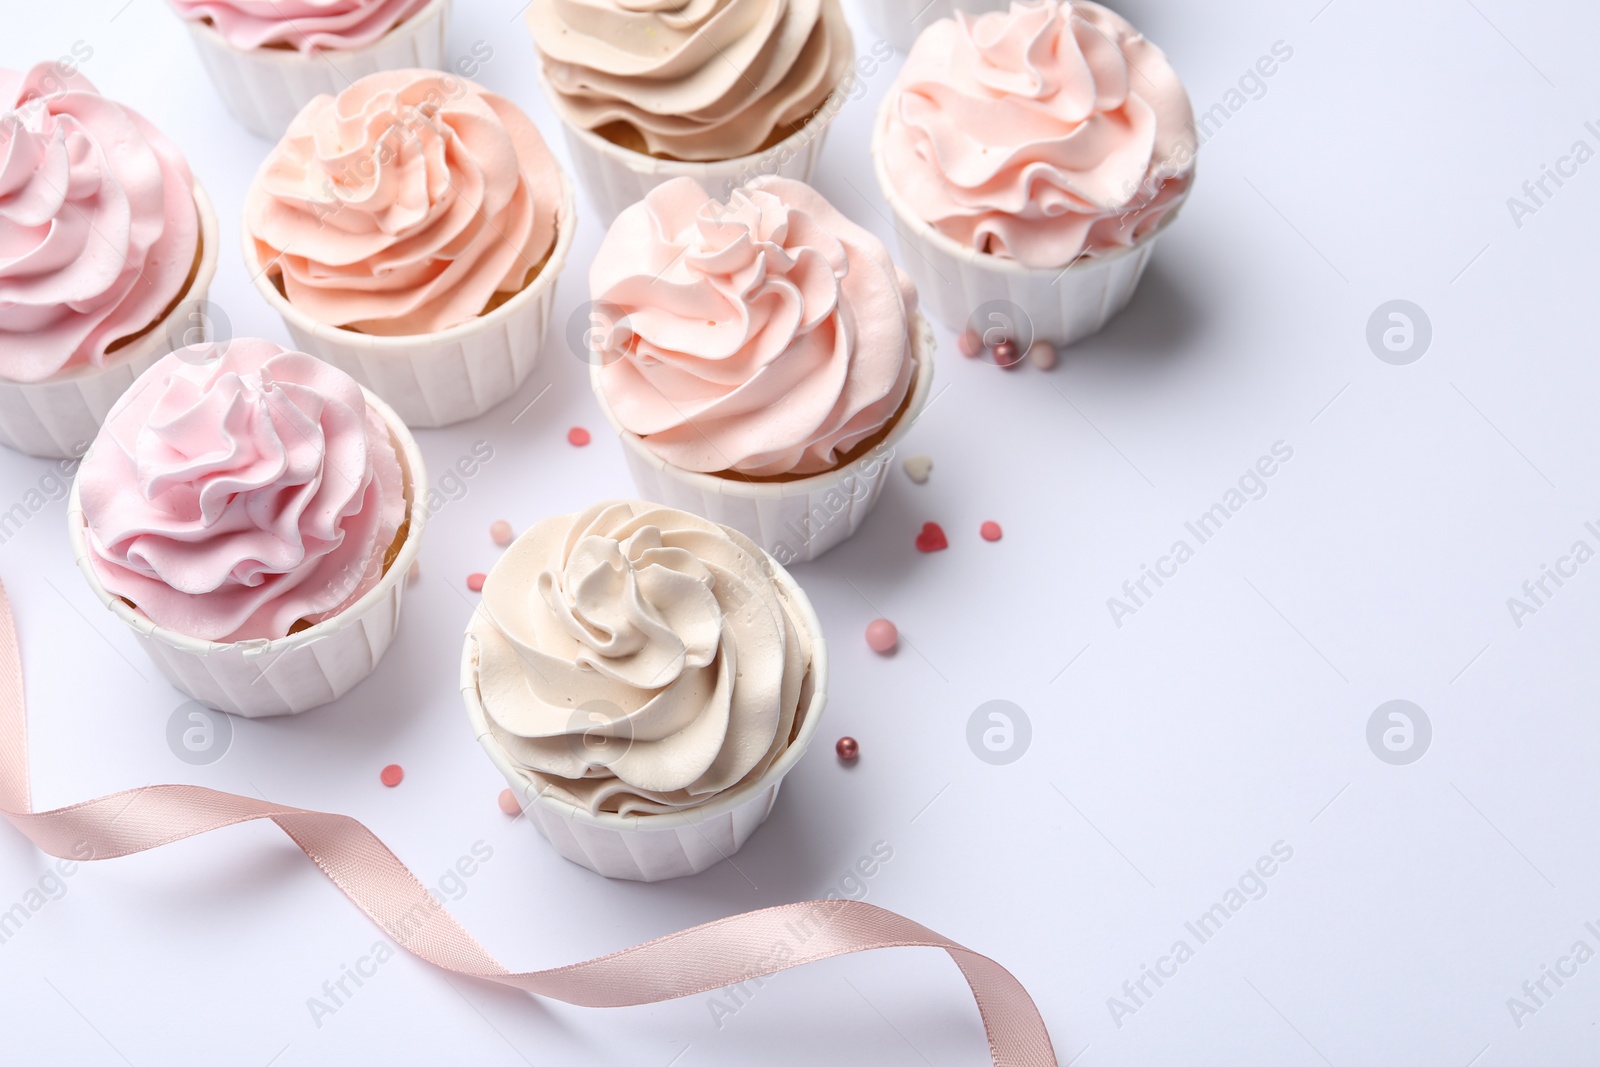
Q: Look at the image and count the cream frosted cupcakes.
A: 2